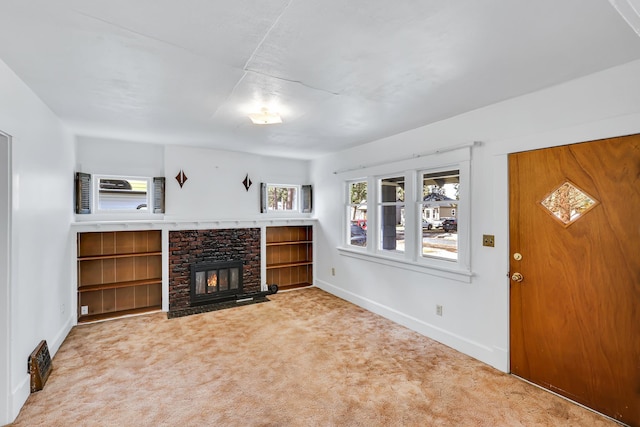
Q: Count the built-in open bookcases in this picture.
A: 2